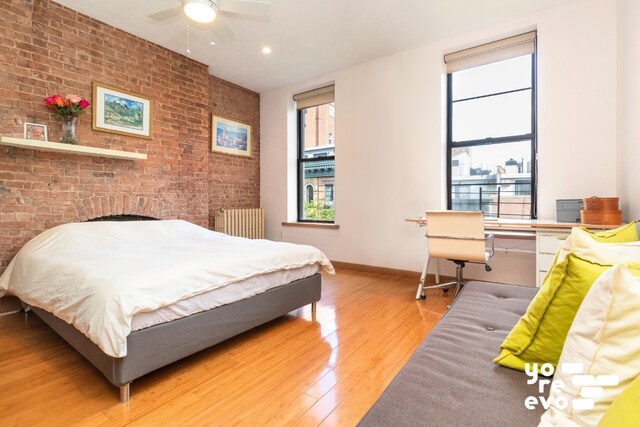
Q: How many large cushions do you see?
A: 5